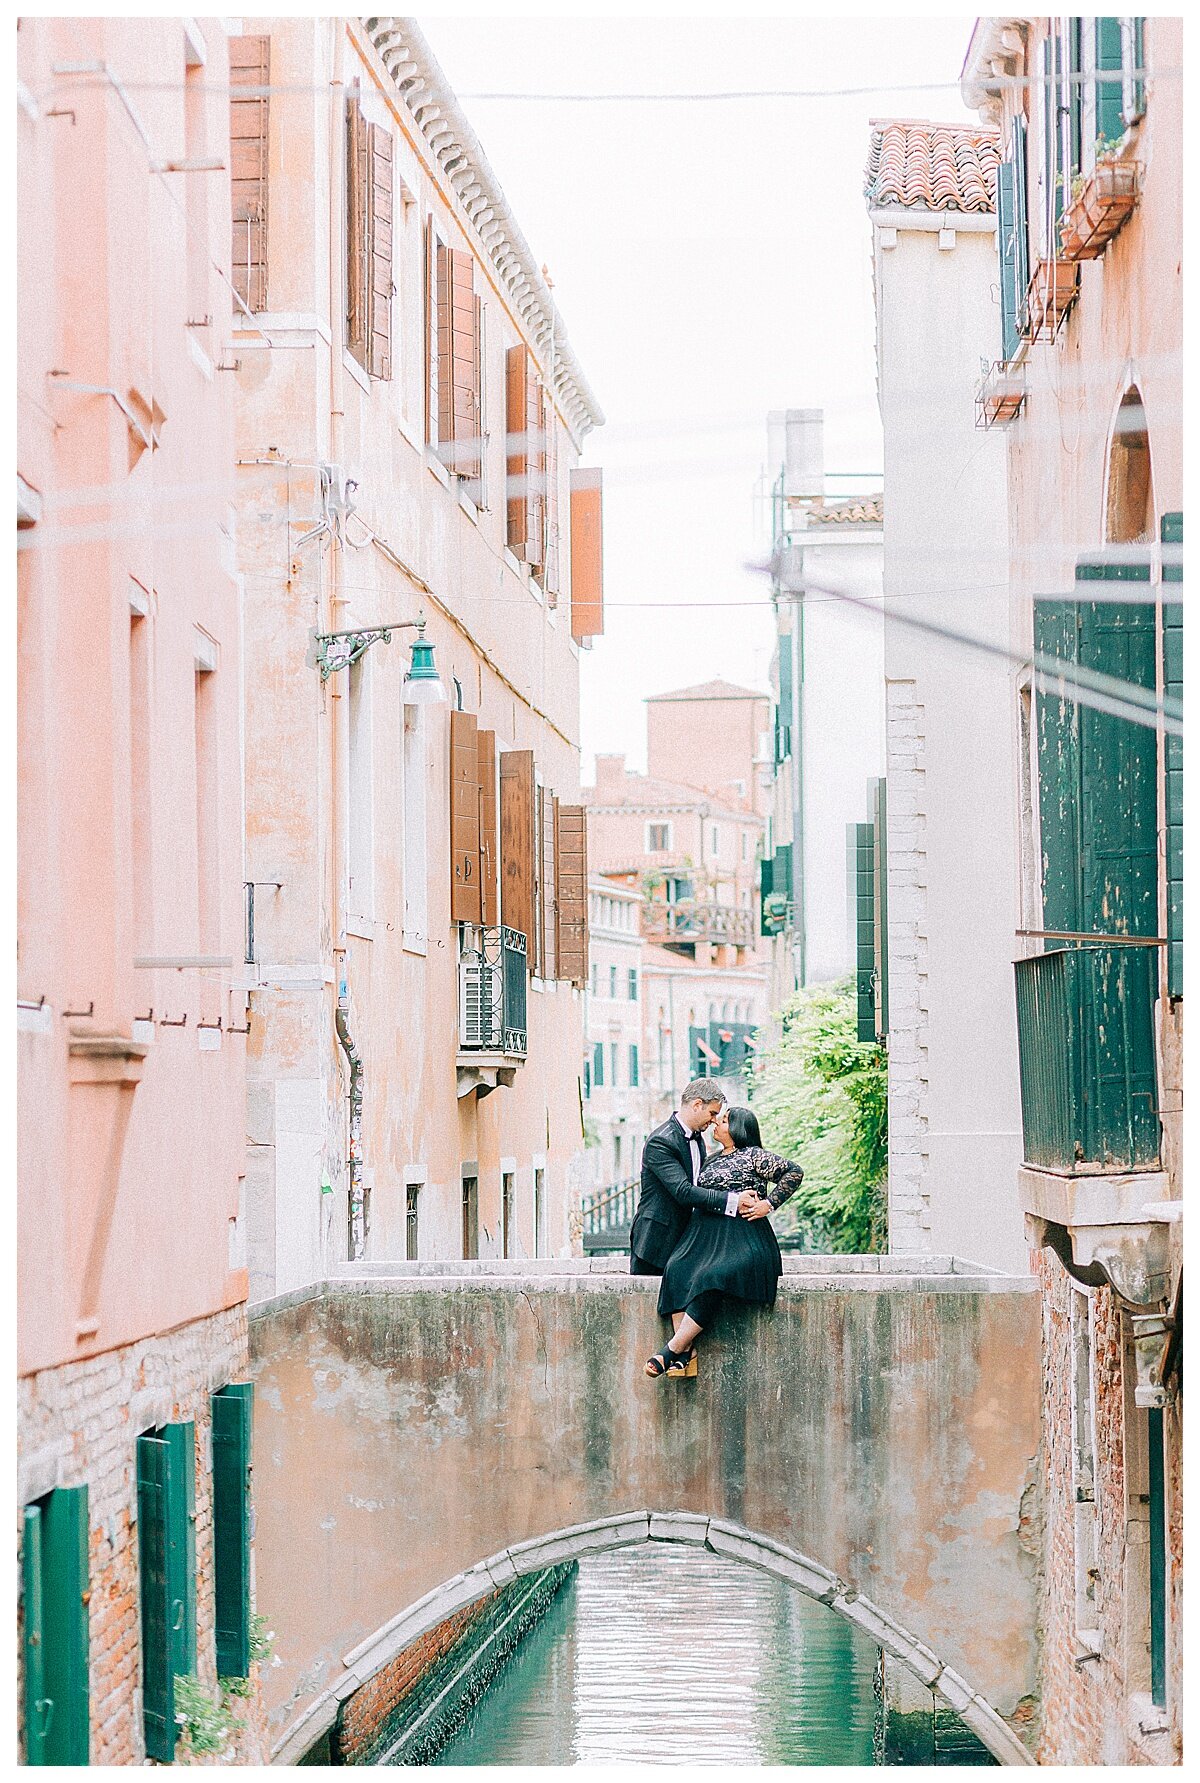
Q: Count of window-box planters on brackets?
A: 3